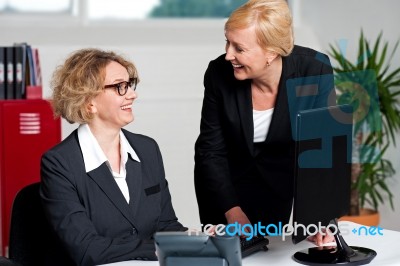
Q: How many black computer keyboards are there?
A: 1